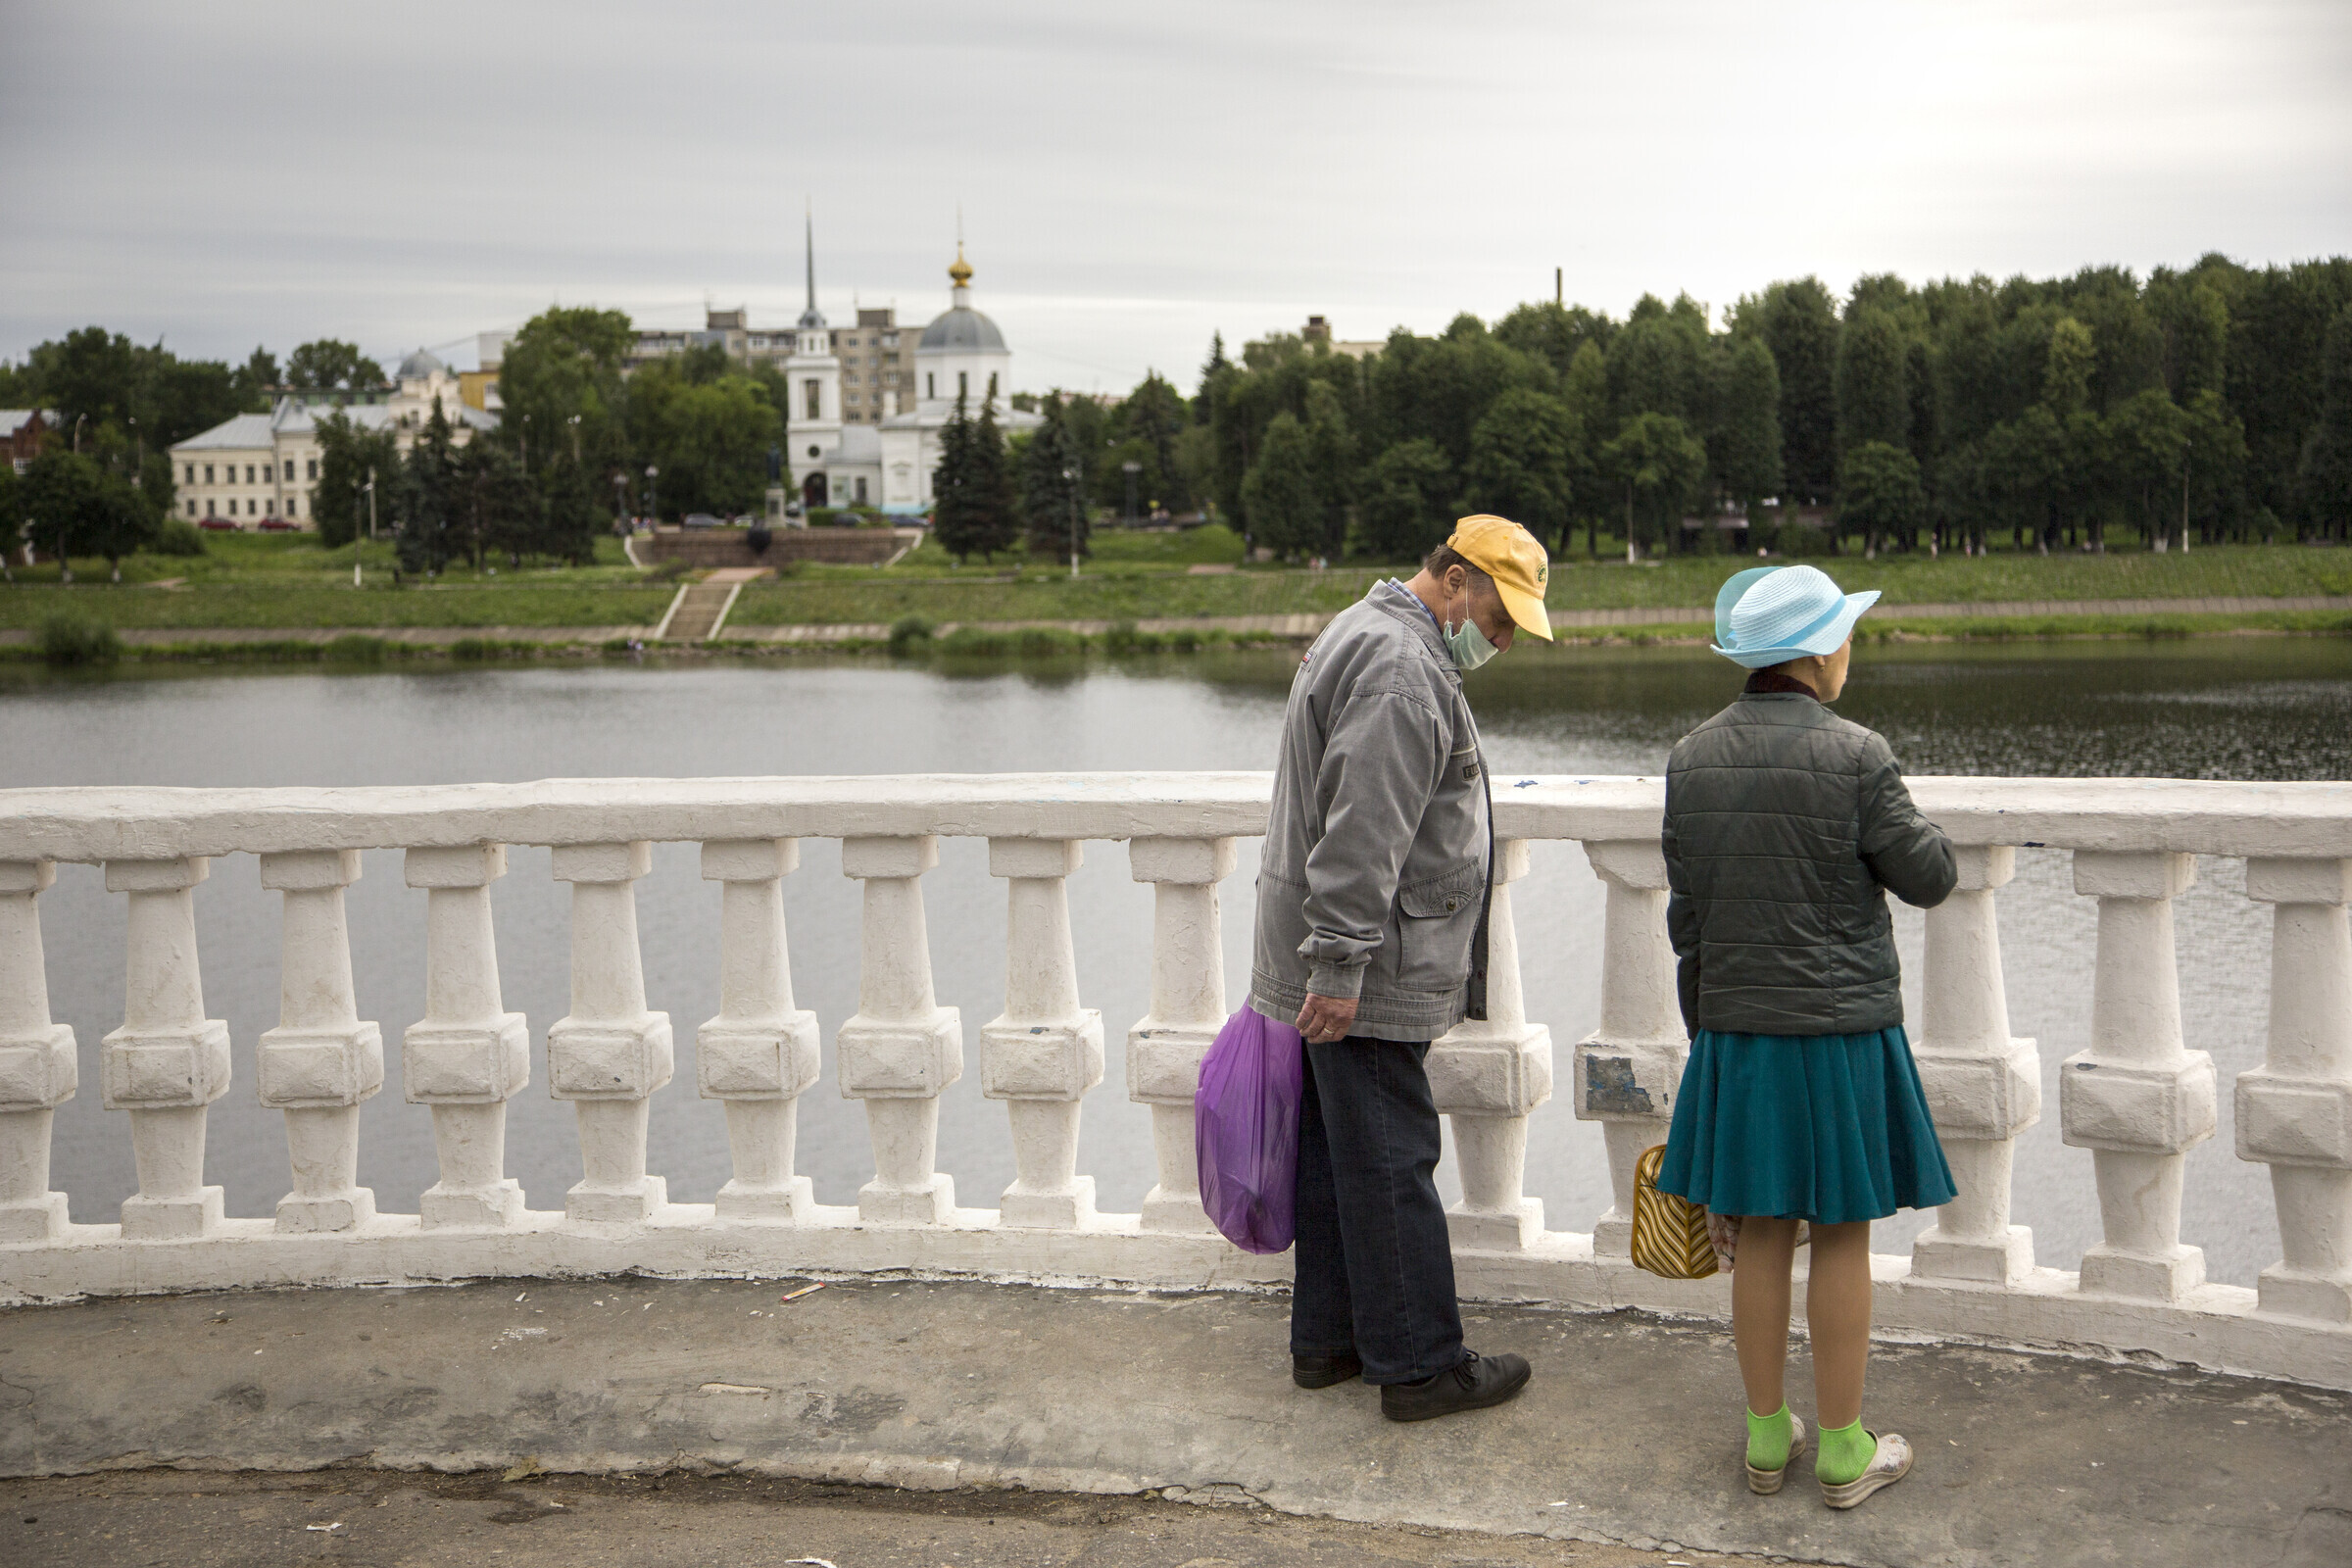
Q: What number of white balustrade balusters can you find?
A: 14